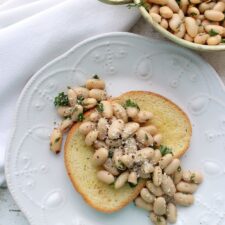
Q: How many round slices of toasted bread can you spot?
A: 2